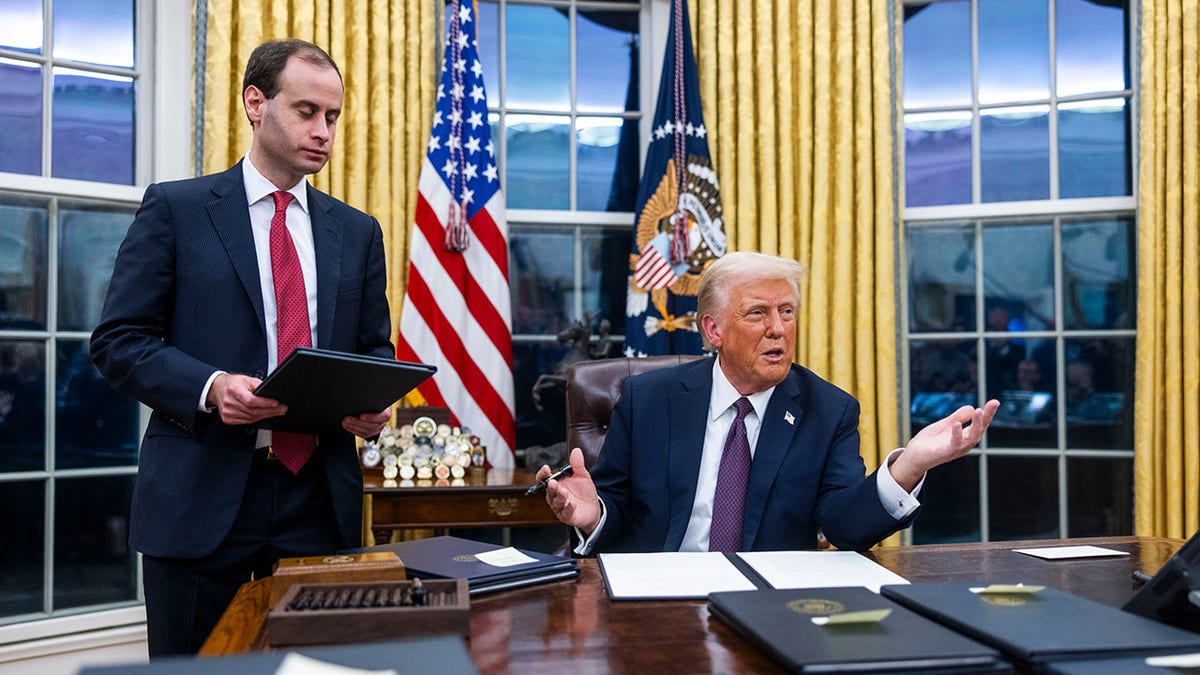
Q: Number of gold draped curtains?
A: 3